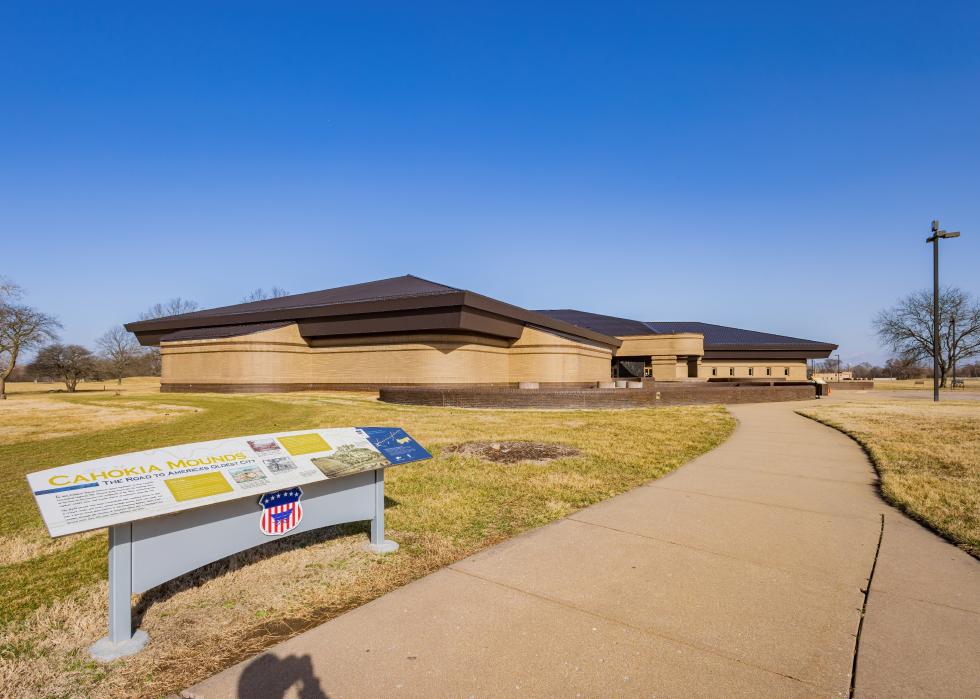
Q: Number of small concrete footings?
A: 2